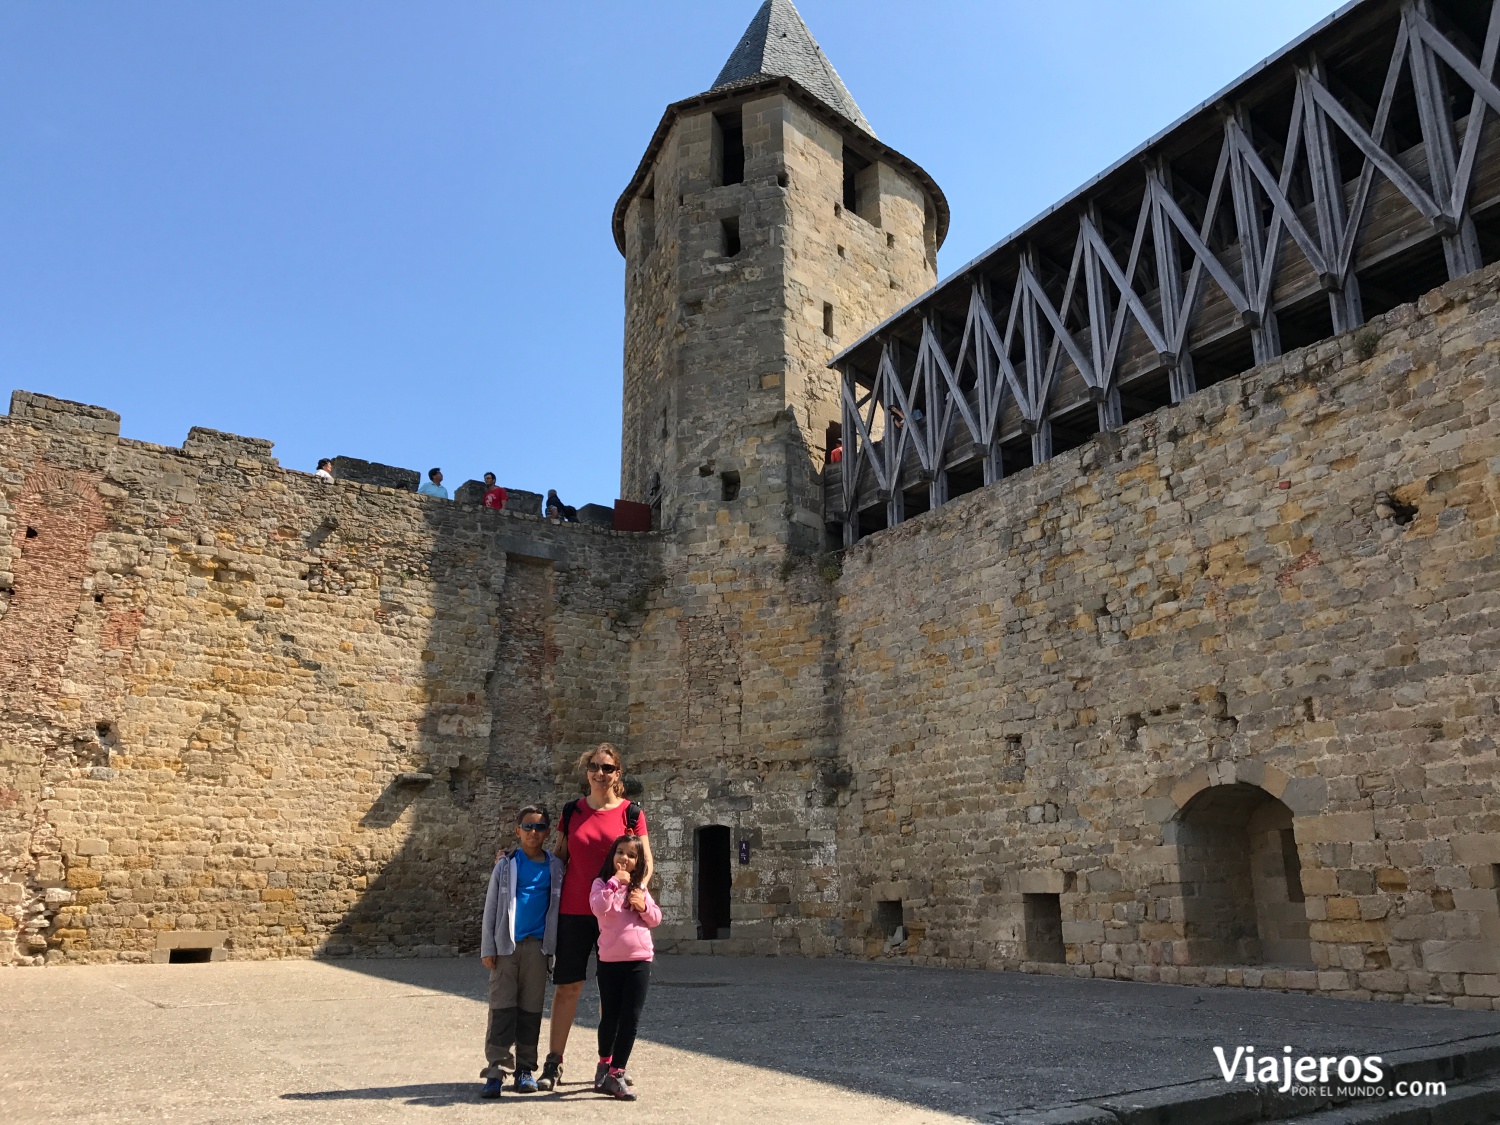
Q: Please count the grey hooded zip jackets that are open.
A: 1